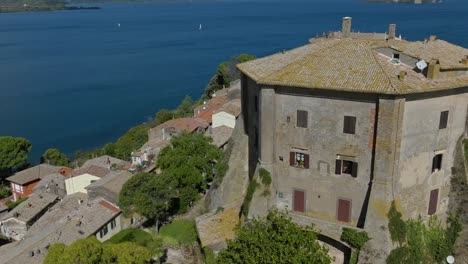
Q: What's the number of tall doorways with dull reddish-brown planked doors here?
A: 3